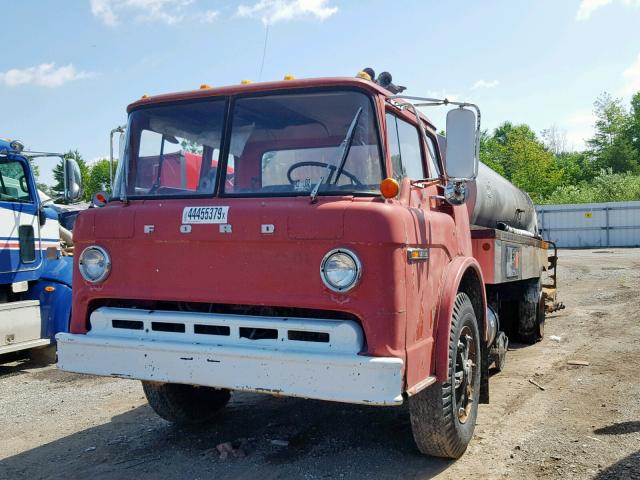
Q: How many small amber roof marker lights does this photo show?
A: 5